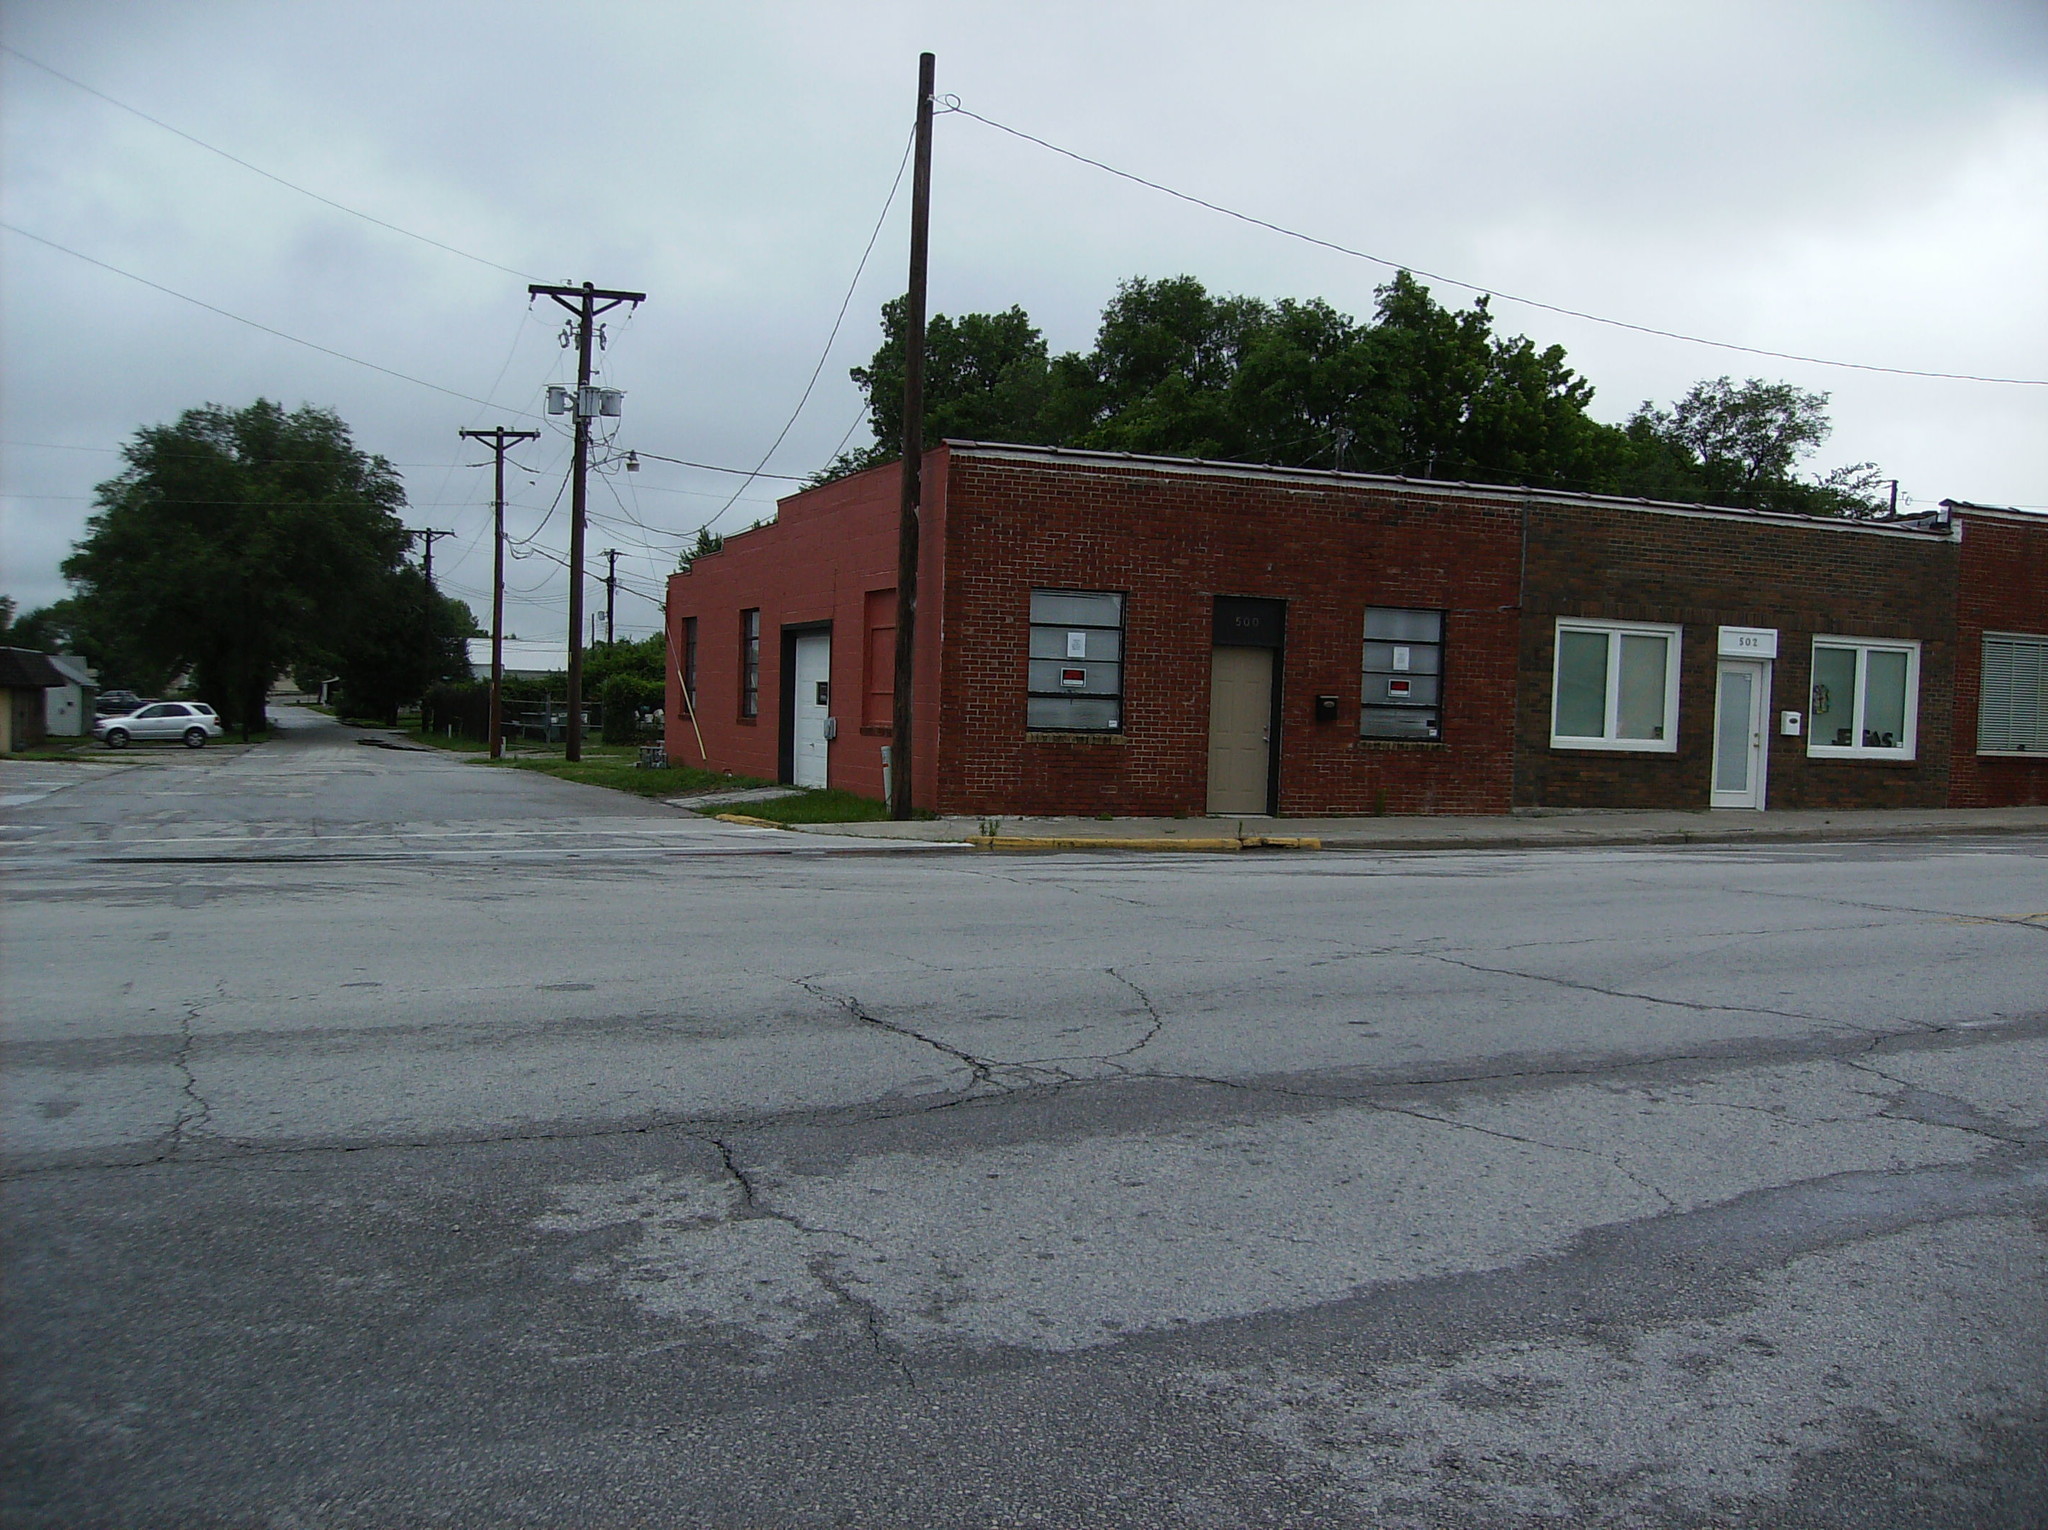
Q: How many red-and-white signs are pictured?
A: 2